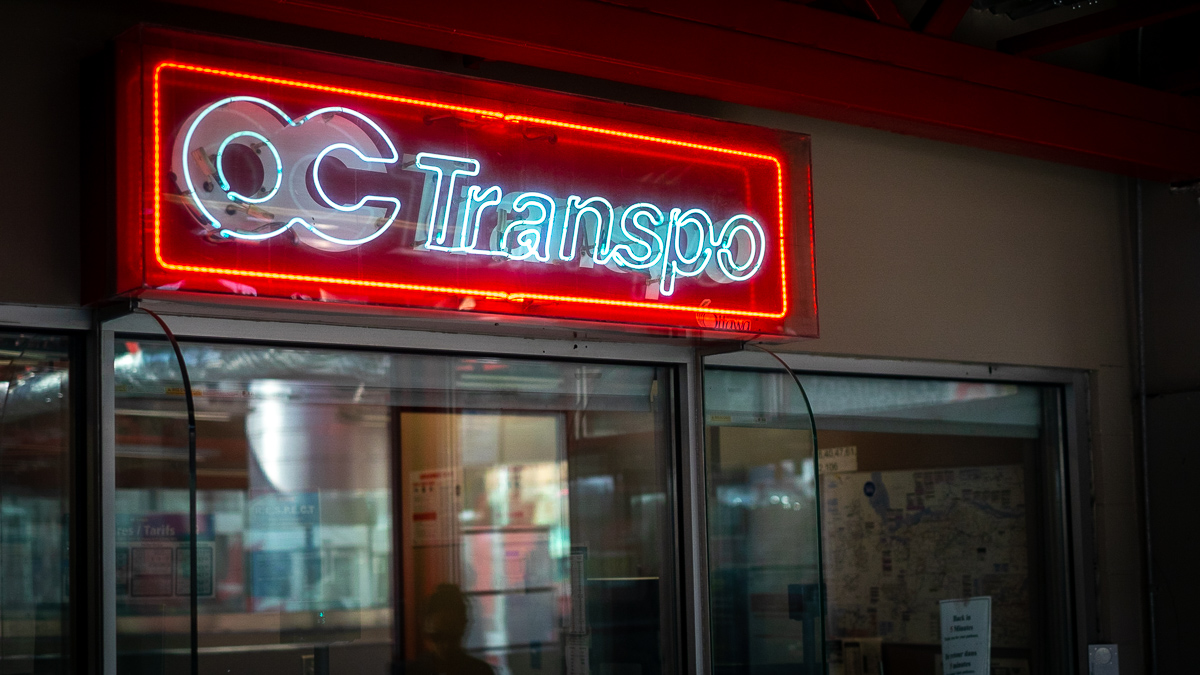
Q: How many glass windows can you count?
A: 3